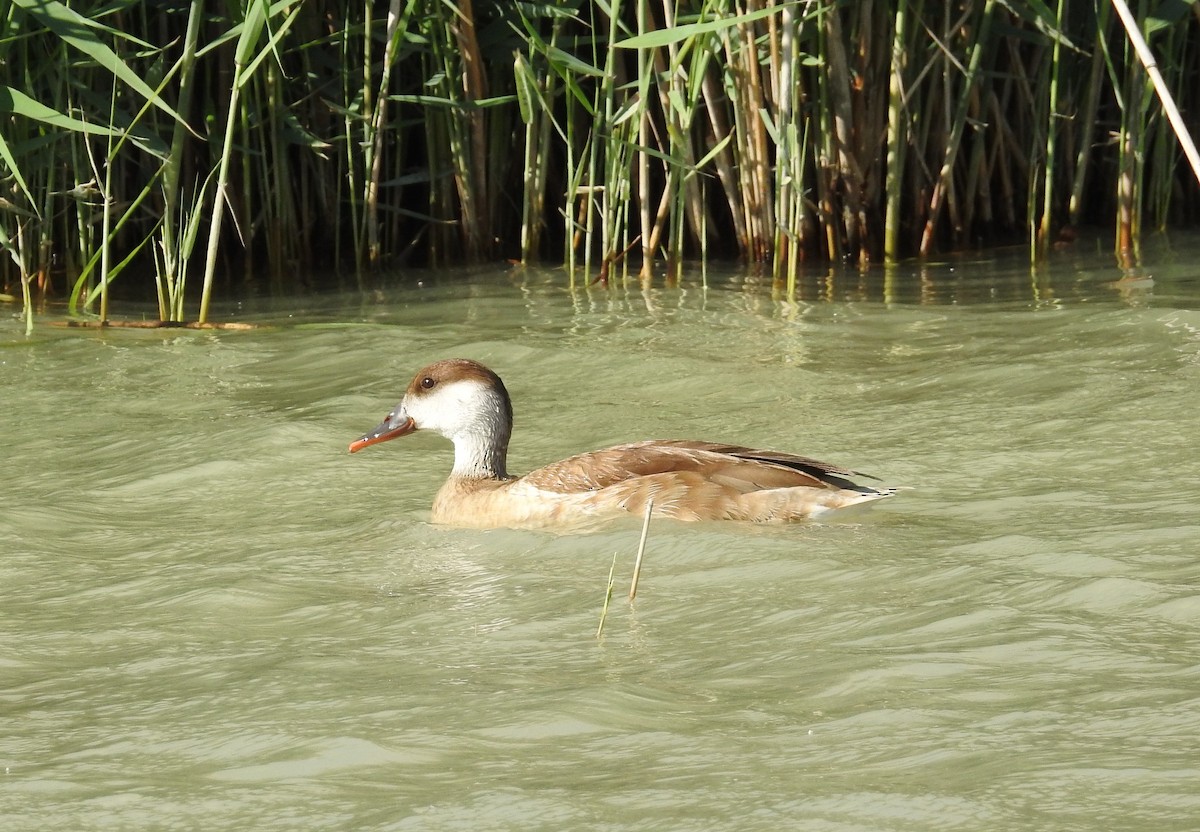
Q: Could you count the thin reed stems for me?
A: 2